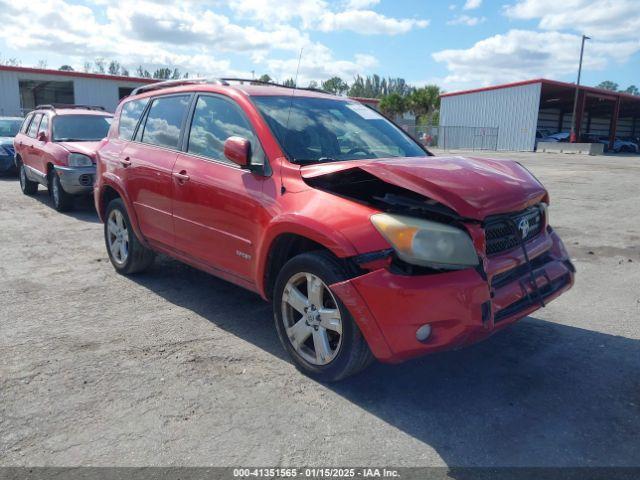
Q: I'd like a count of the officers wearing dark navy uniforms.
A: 0